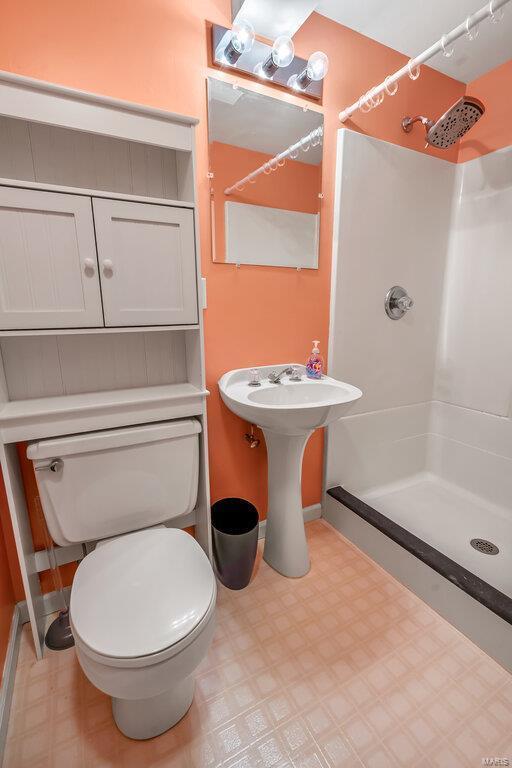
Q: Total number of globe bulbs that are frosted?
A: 0